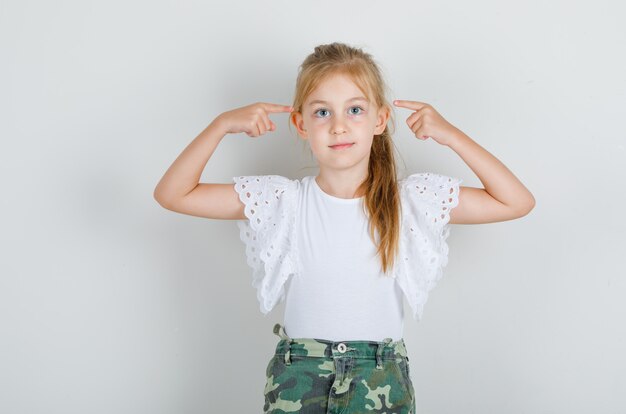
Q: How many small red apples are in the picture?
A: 0